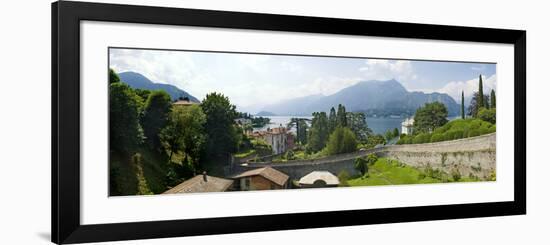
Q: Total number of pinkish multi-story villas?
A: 1